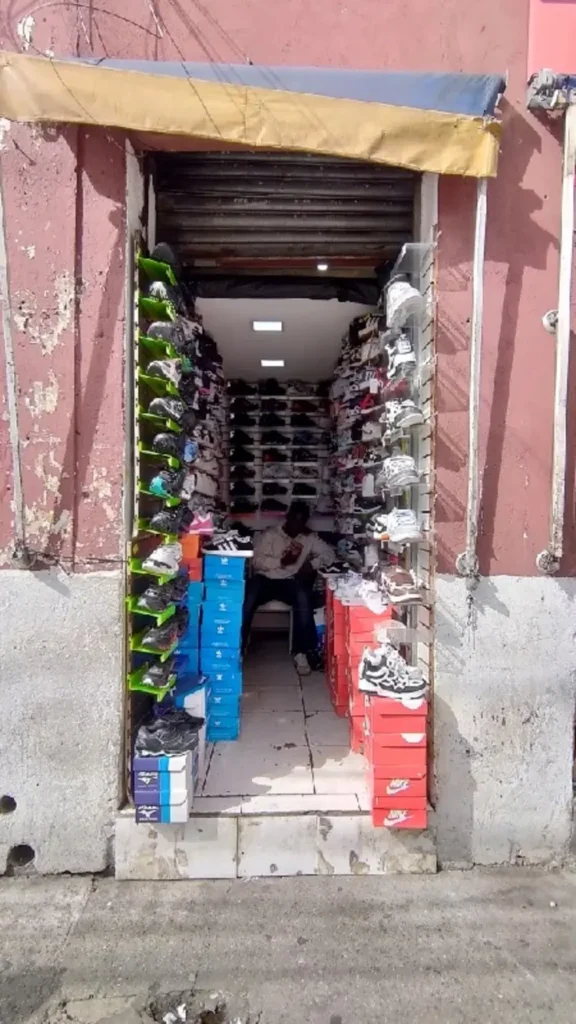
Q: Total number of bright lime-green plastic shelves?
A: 12